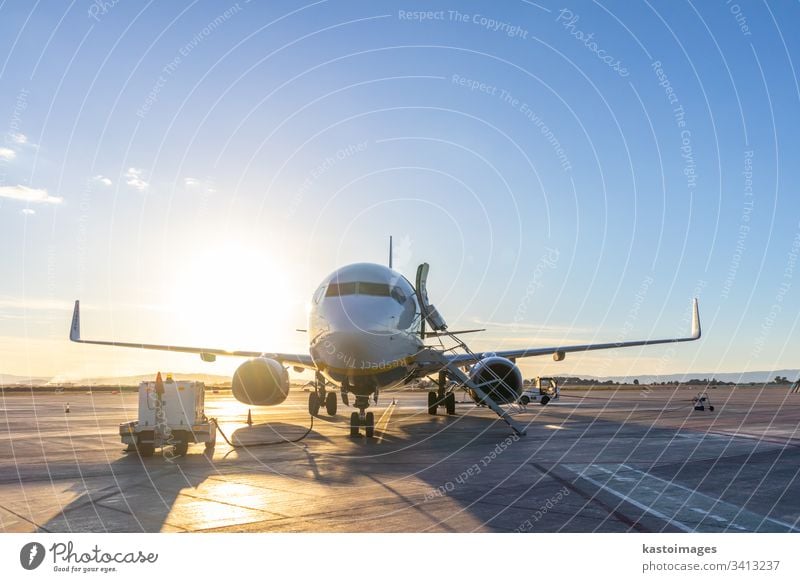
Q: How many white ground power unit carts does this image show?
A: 1